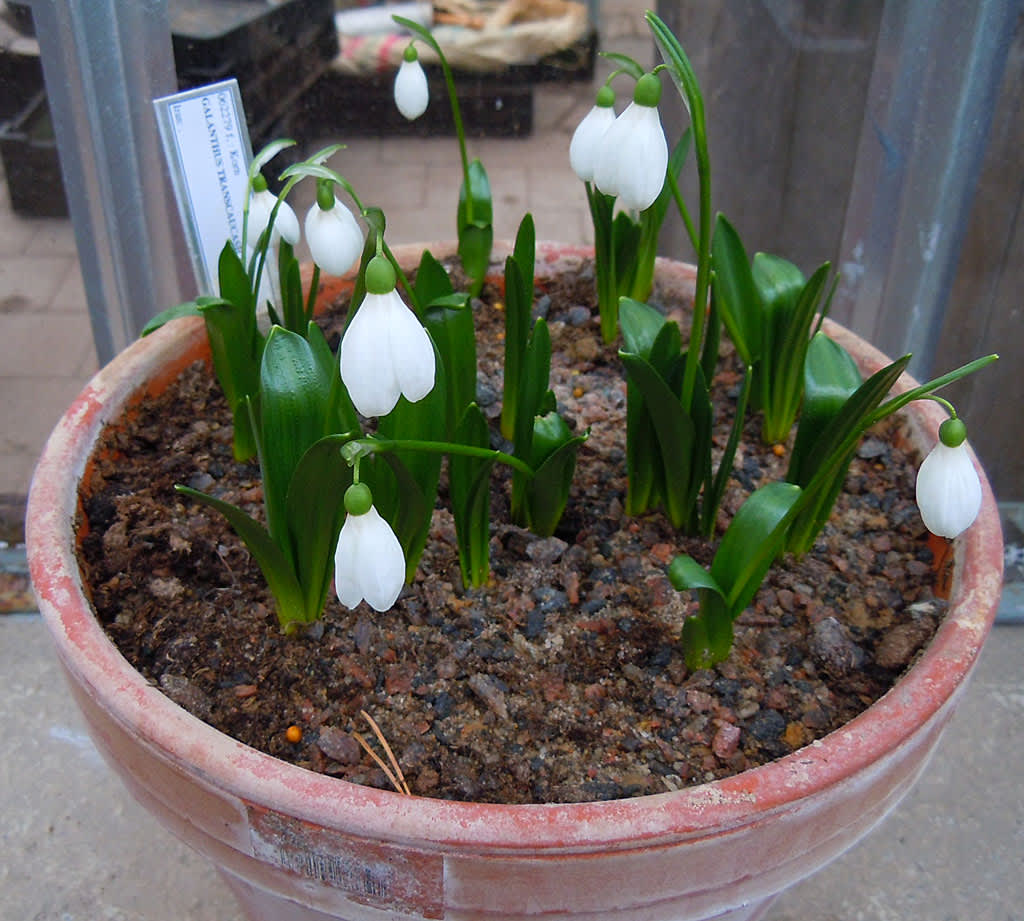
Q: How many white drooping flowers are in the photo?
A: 8